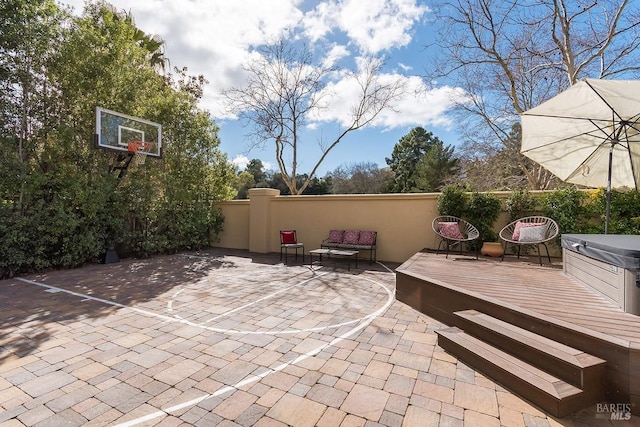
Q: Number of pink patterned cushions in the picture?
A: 5